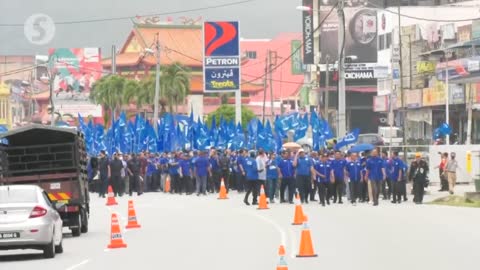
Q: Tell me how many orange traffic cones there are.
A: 9